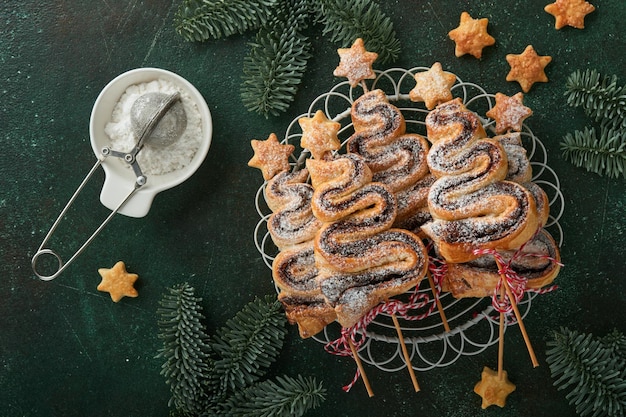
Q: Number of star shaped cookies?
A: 10